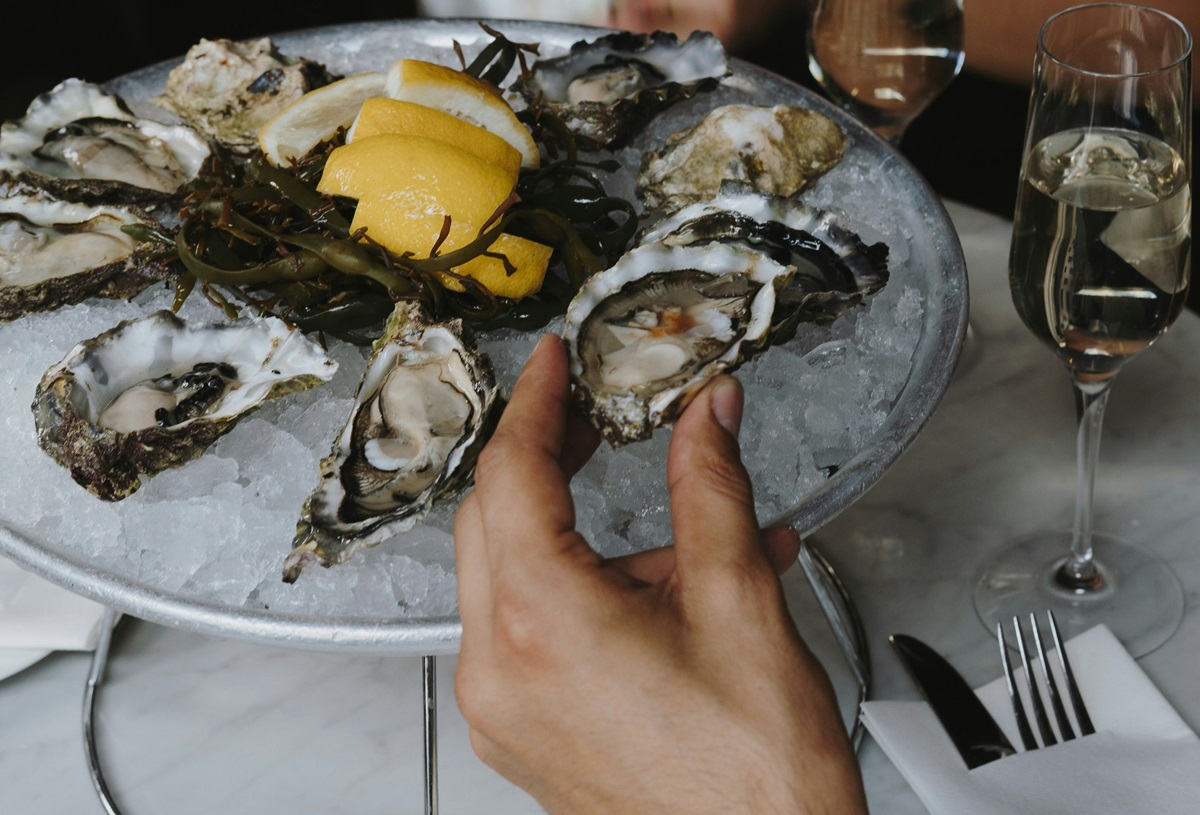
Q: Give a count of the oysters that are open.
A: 7